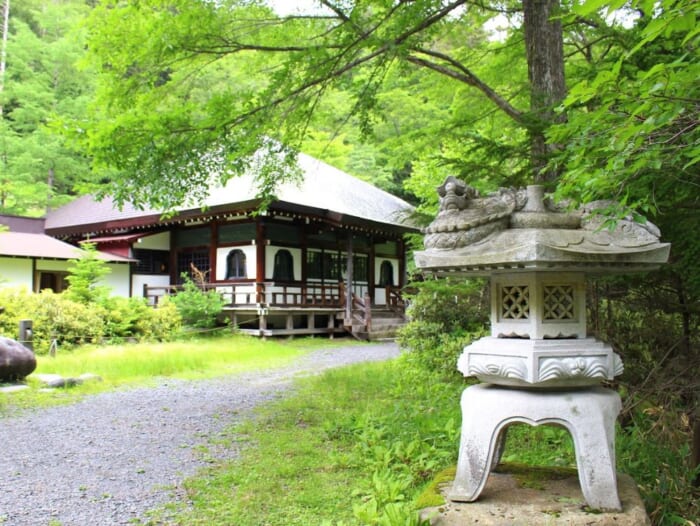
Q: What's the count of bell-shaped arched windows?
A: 3